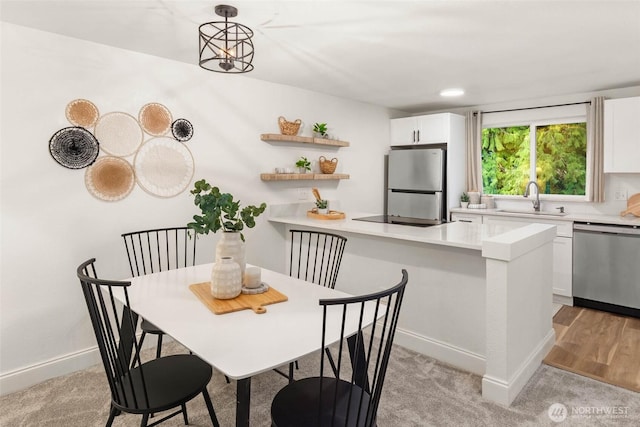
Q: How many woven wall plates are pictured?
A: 7